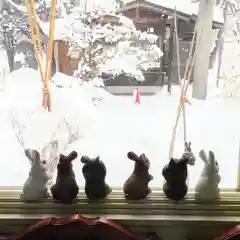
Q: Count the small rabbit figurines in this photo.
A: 6